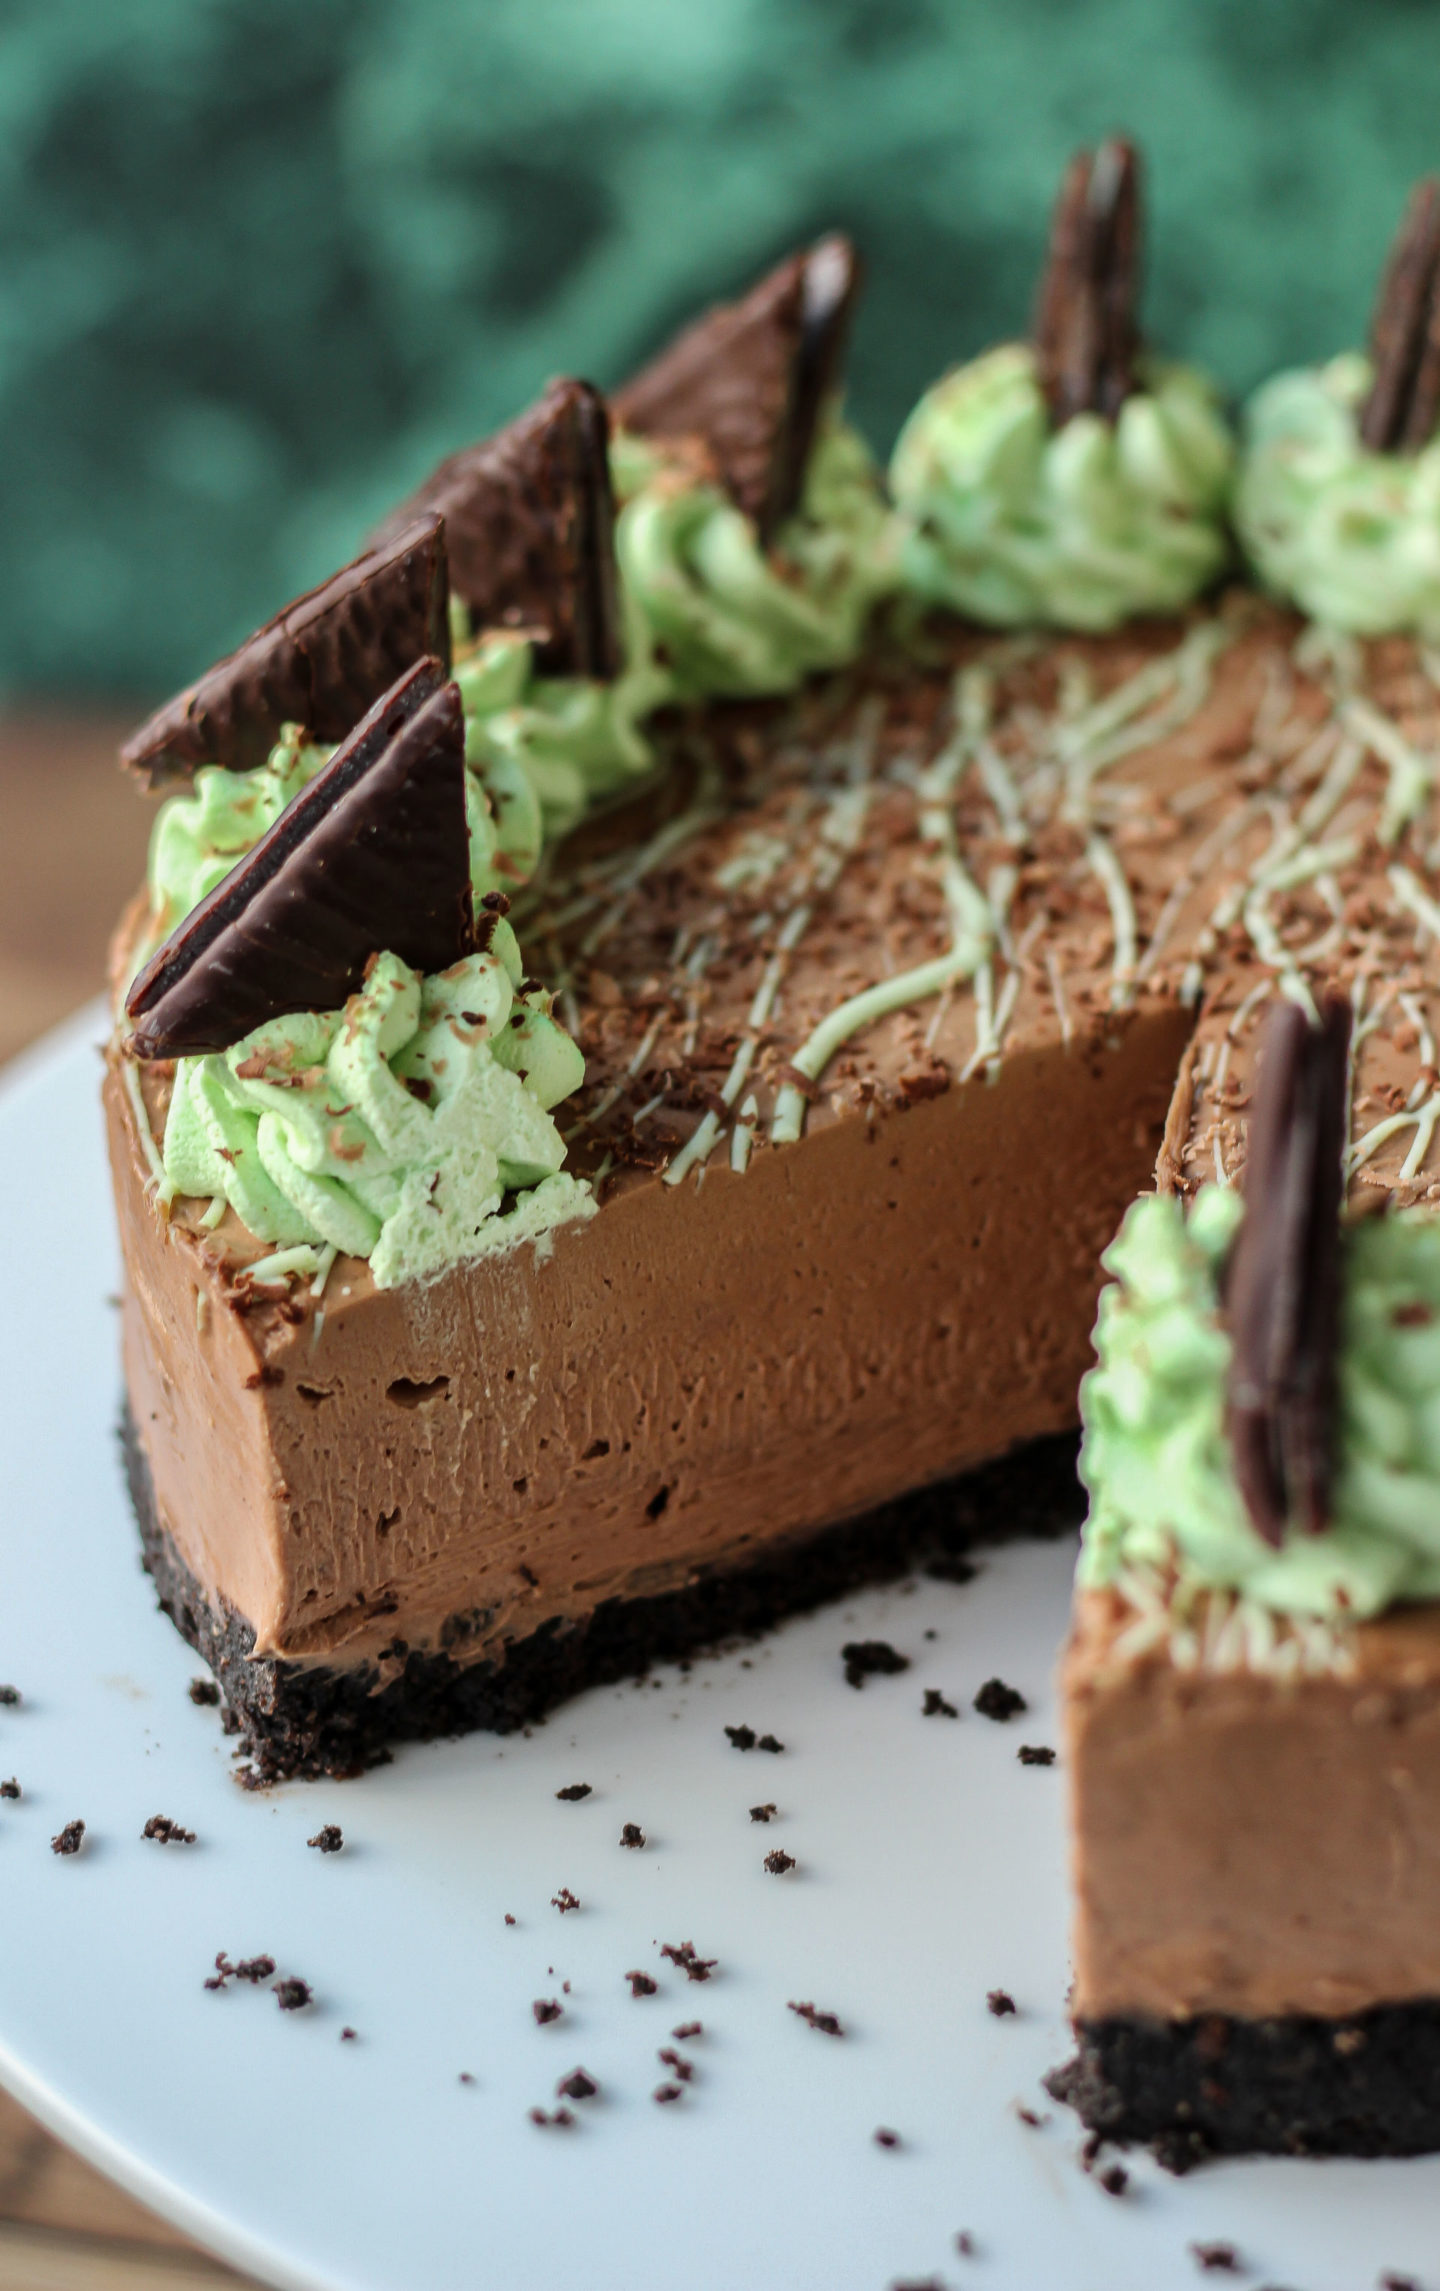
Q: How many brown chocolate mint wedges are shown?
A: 7